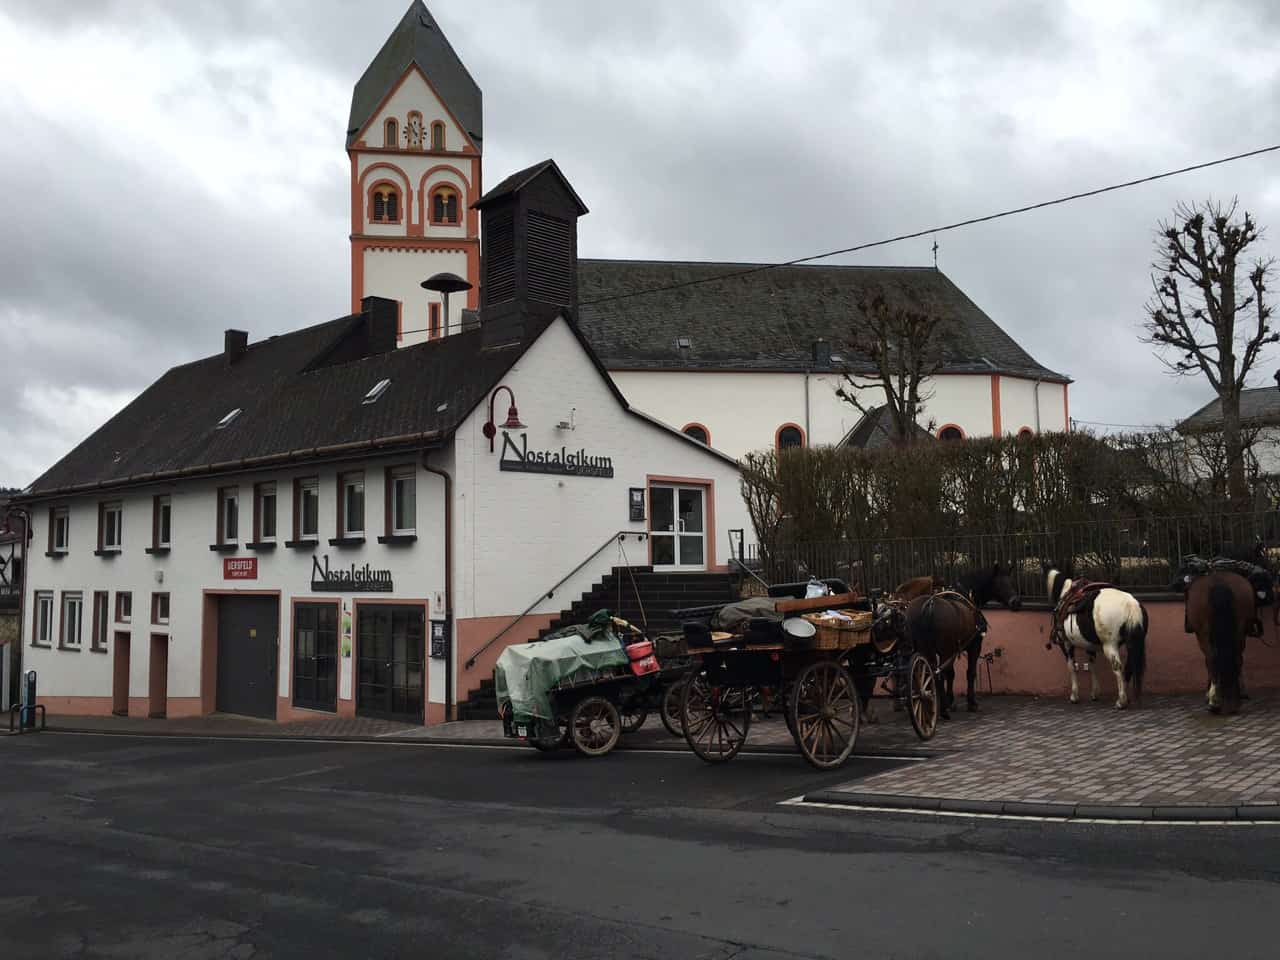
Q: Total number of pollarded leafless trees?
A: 2